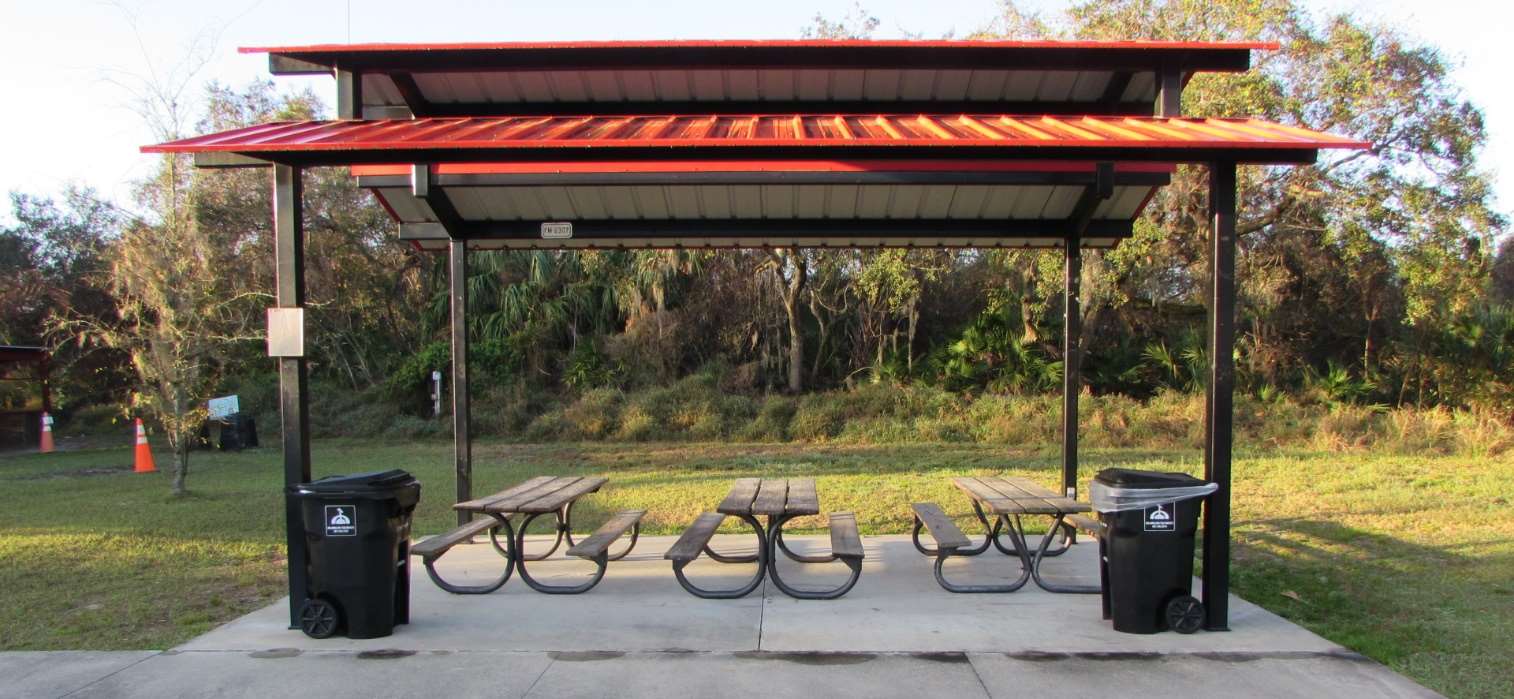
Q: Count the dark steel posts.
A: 4